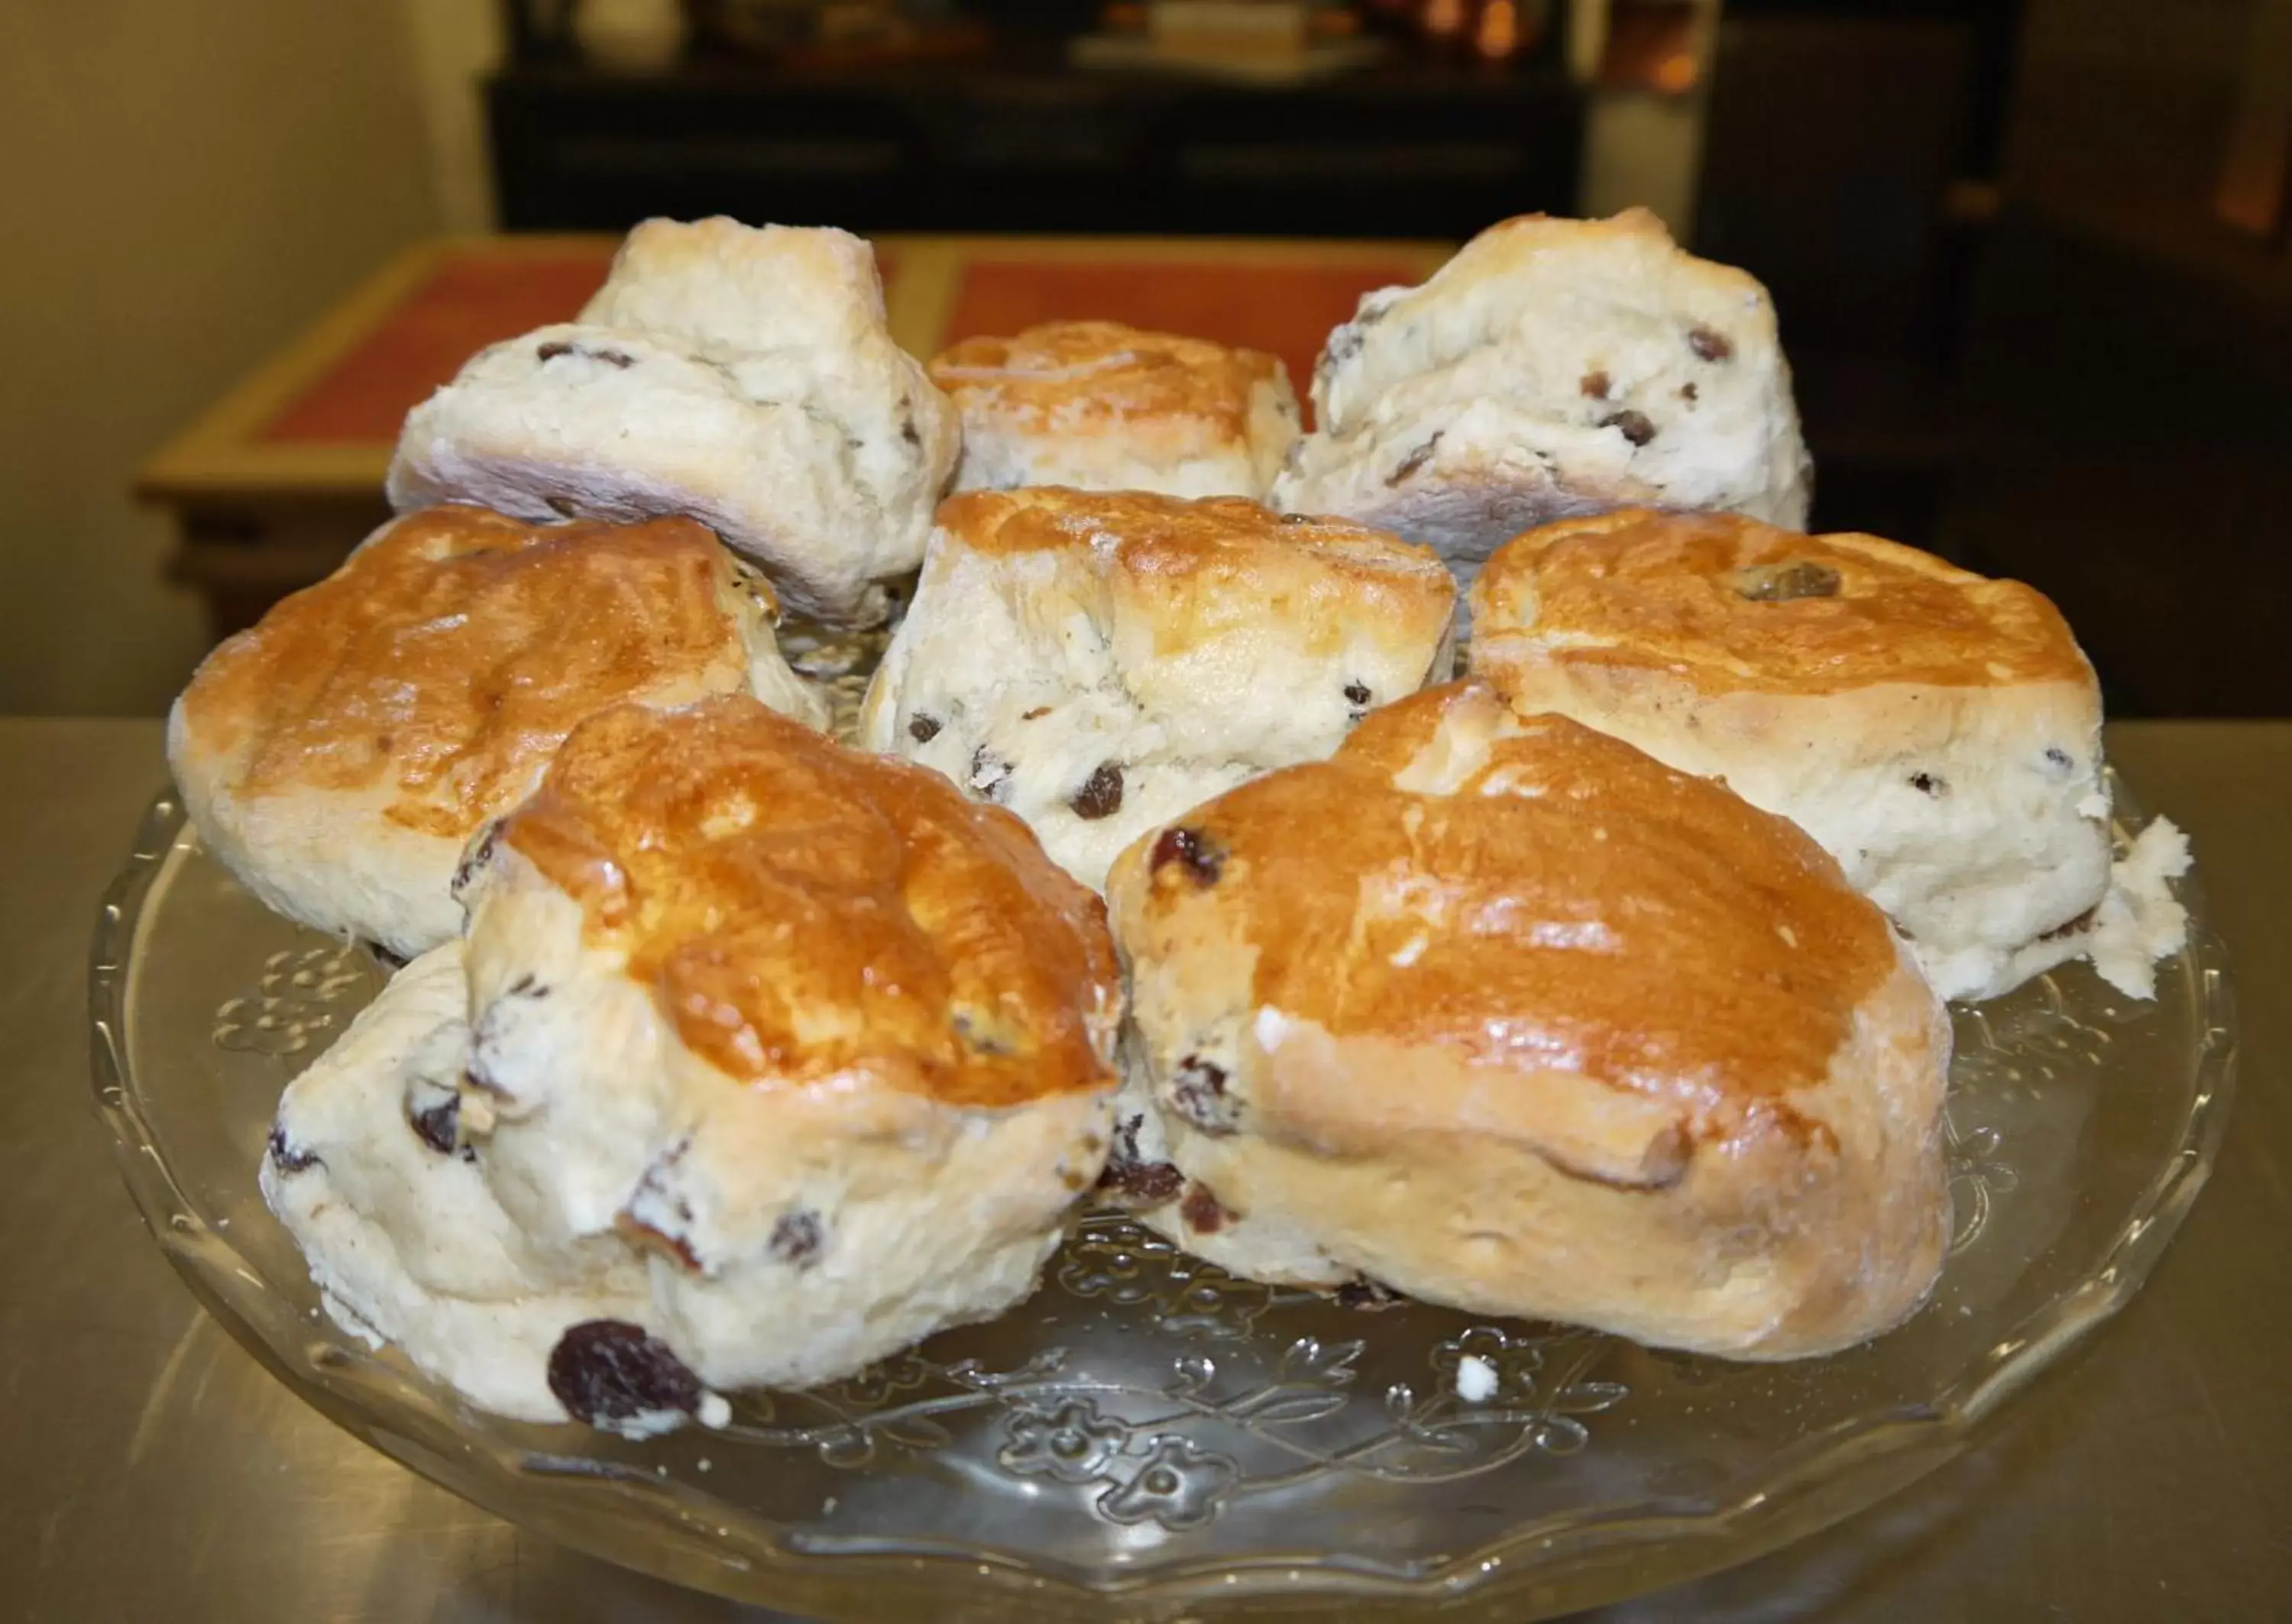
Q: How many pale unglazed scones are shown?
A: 2